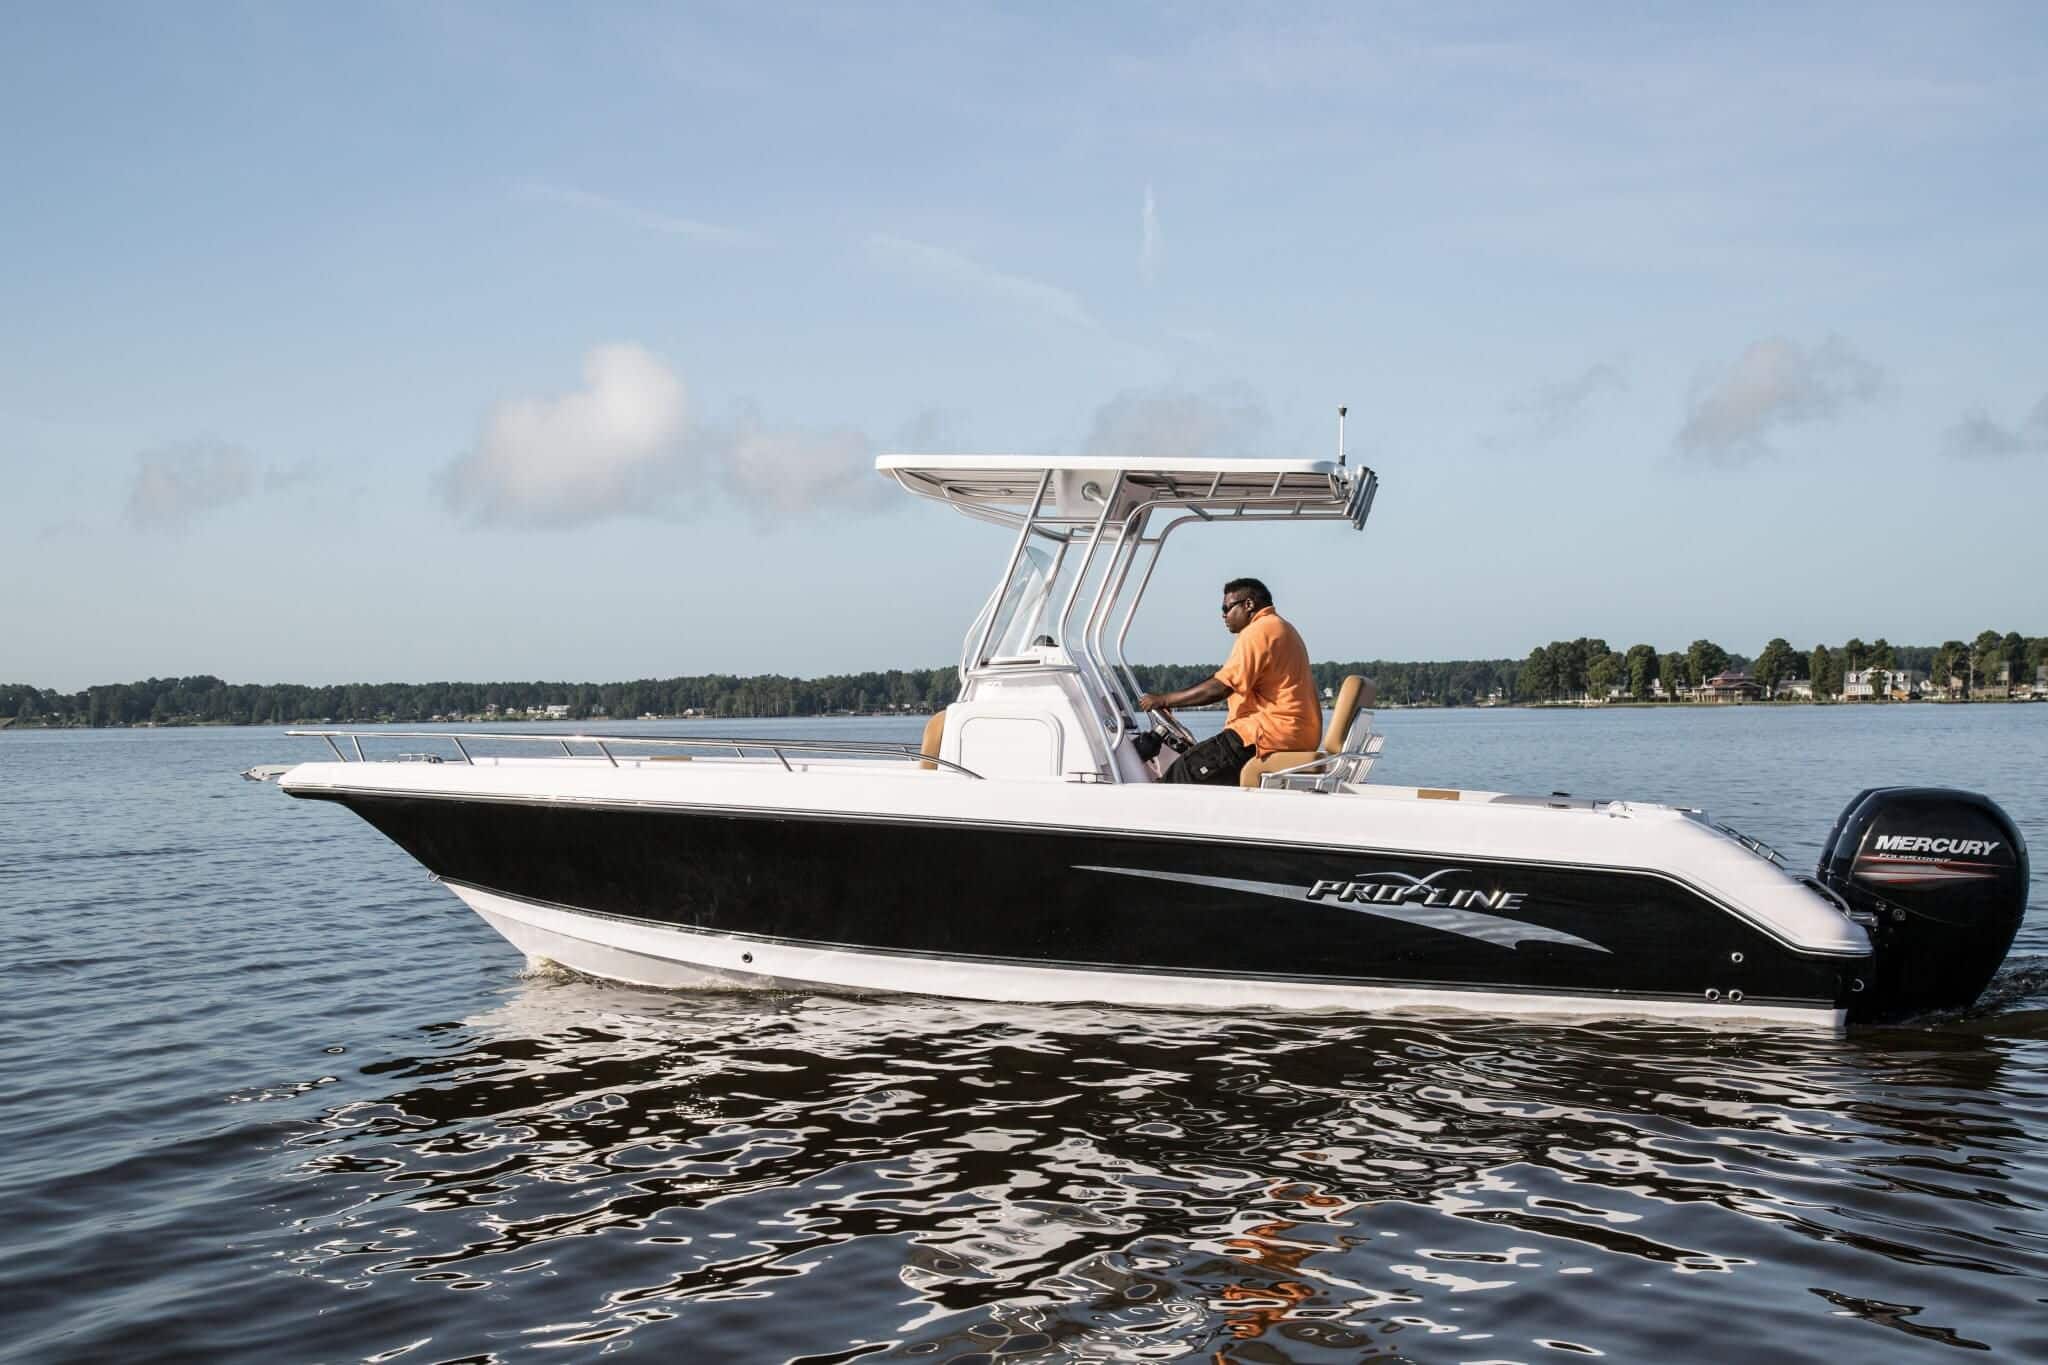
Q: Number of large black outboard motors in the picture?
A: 1